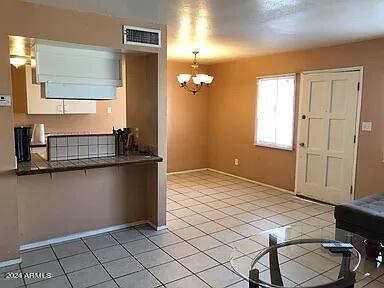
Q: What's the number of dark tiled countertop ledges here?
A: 1